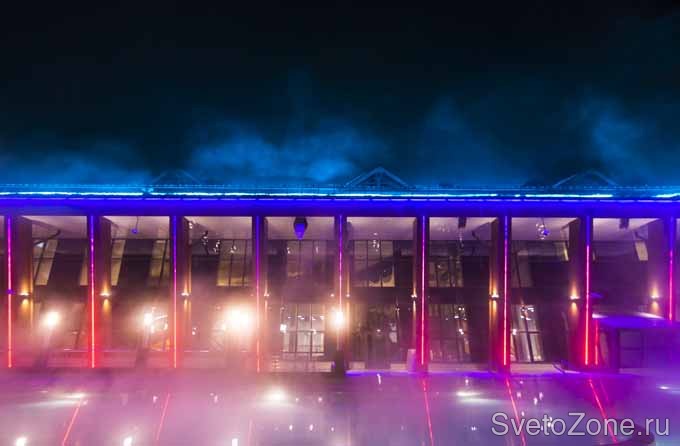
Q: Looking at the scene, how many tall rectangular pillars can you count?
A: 9